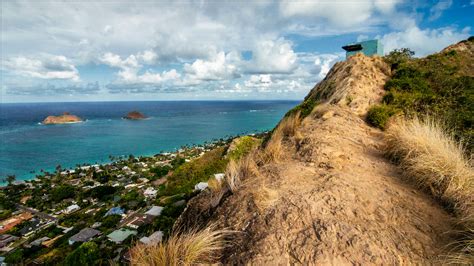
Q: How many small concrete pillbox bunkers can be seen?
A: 1